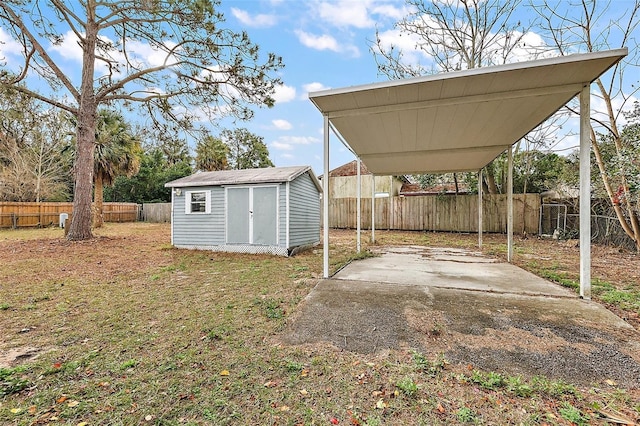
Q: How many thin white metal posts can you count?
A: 6